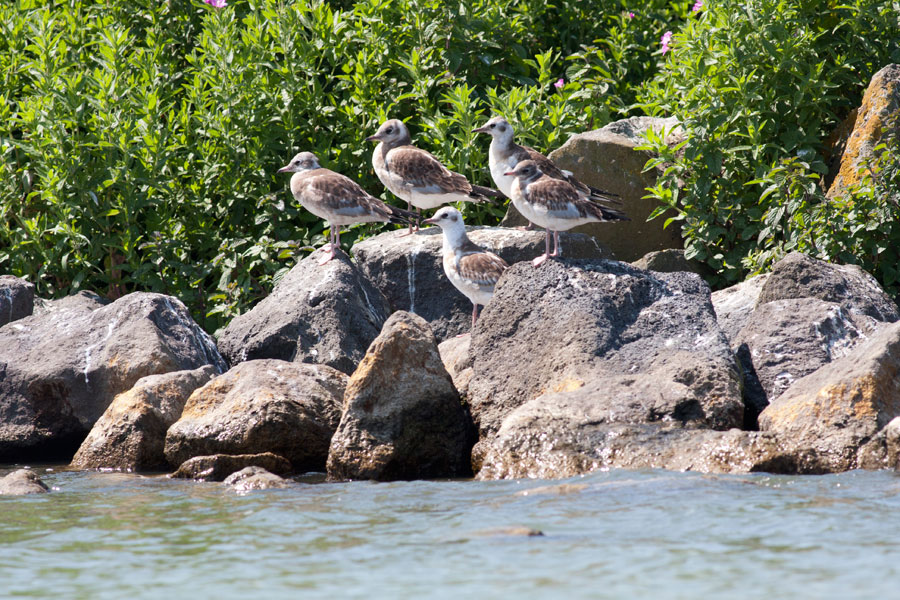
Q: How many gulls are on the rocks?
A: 5